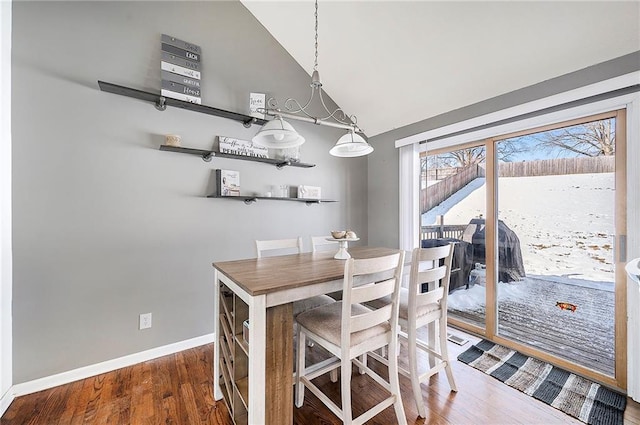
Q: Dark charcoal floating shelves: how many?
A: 3